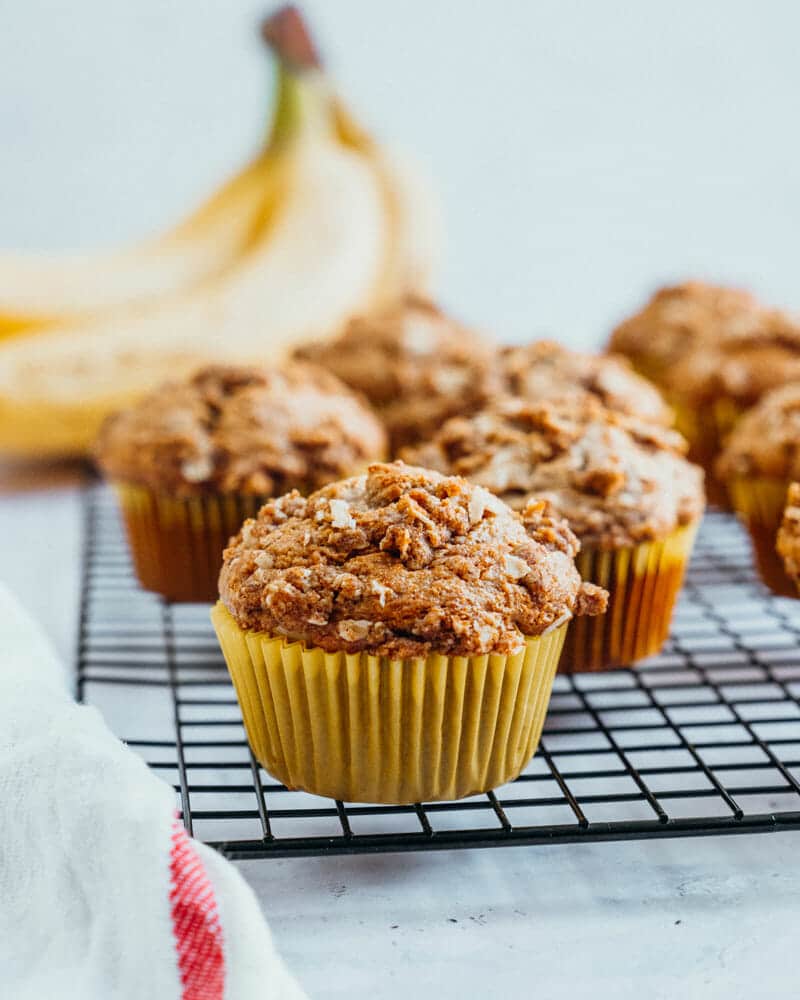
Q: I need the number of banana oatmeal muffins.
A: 9